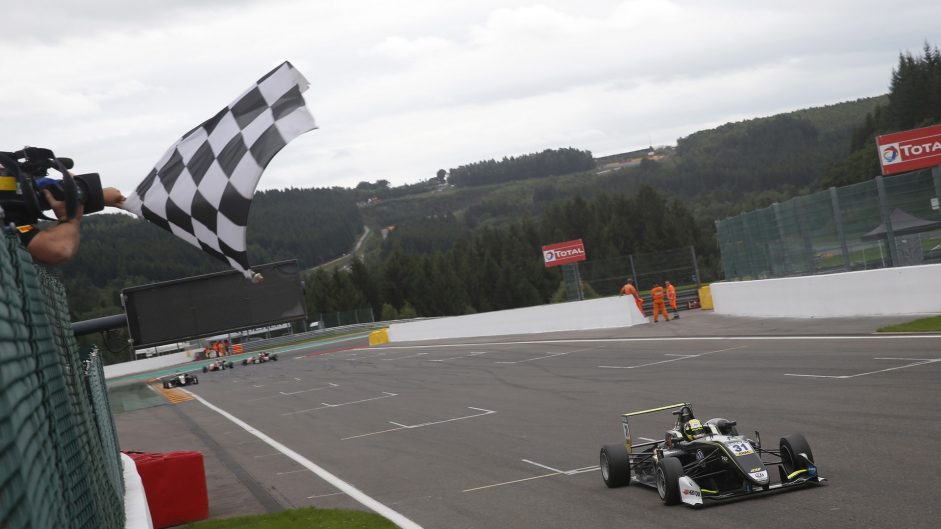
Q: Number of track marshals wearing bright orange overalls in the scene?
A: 3